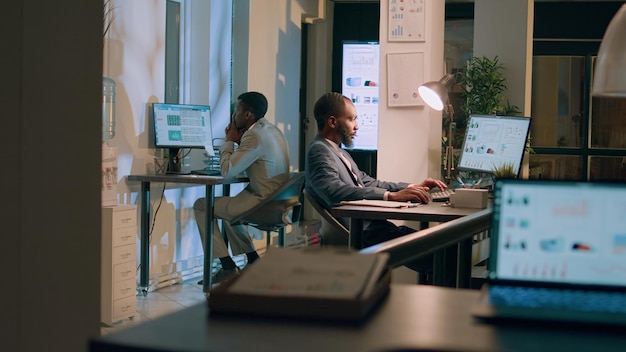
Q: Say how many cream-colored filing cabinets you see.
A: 1